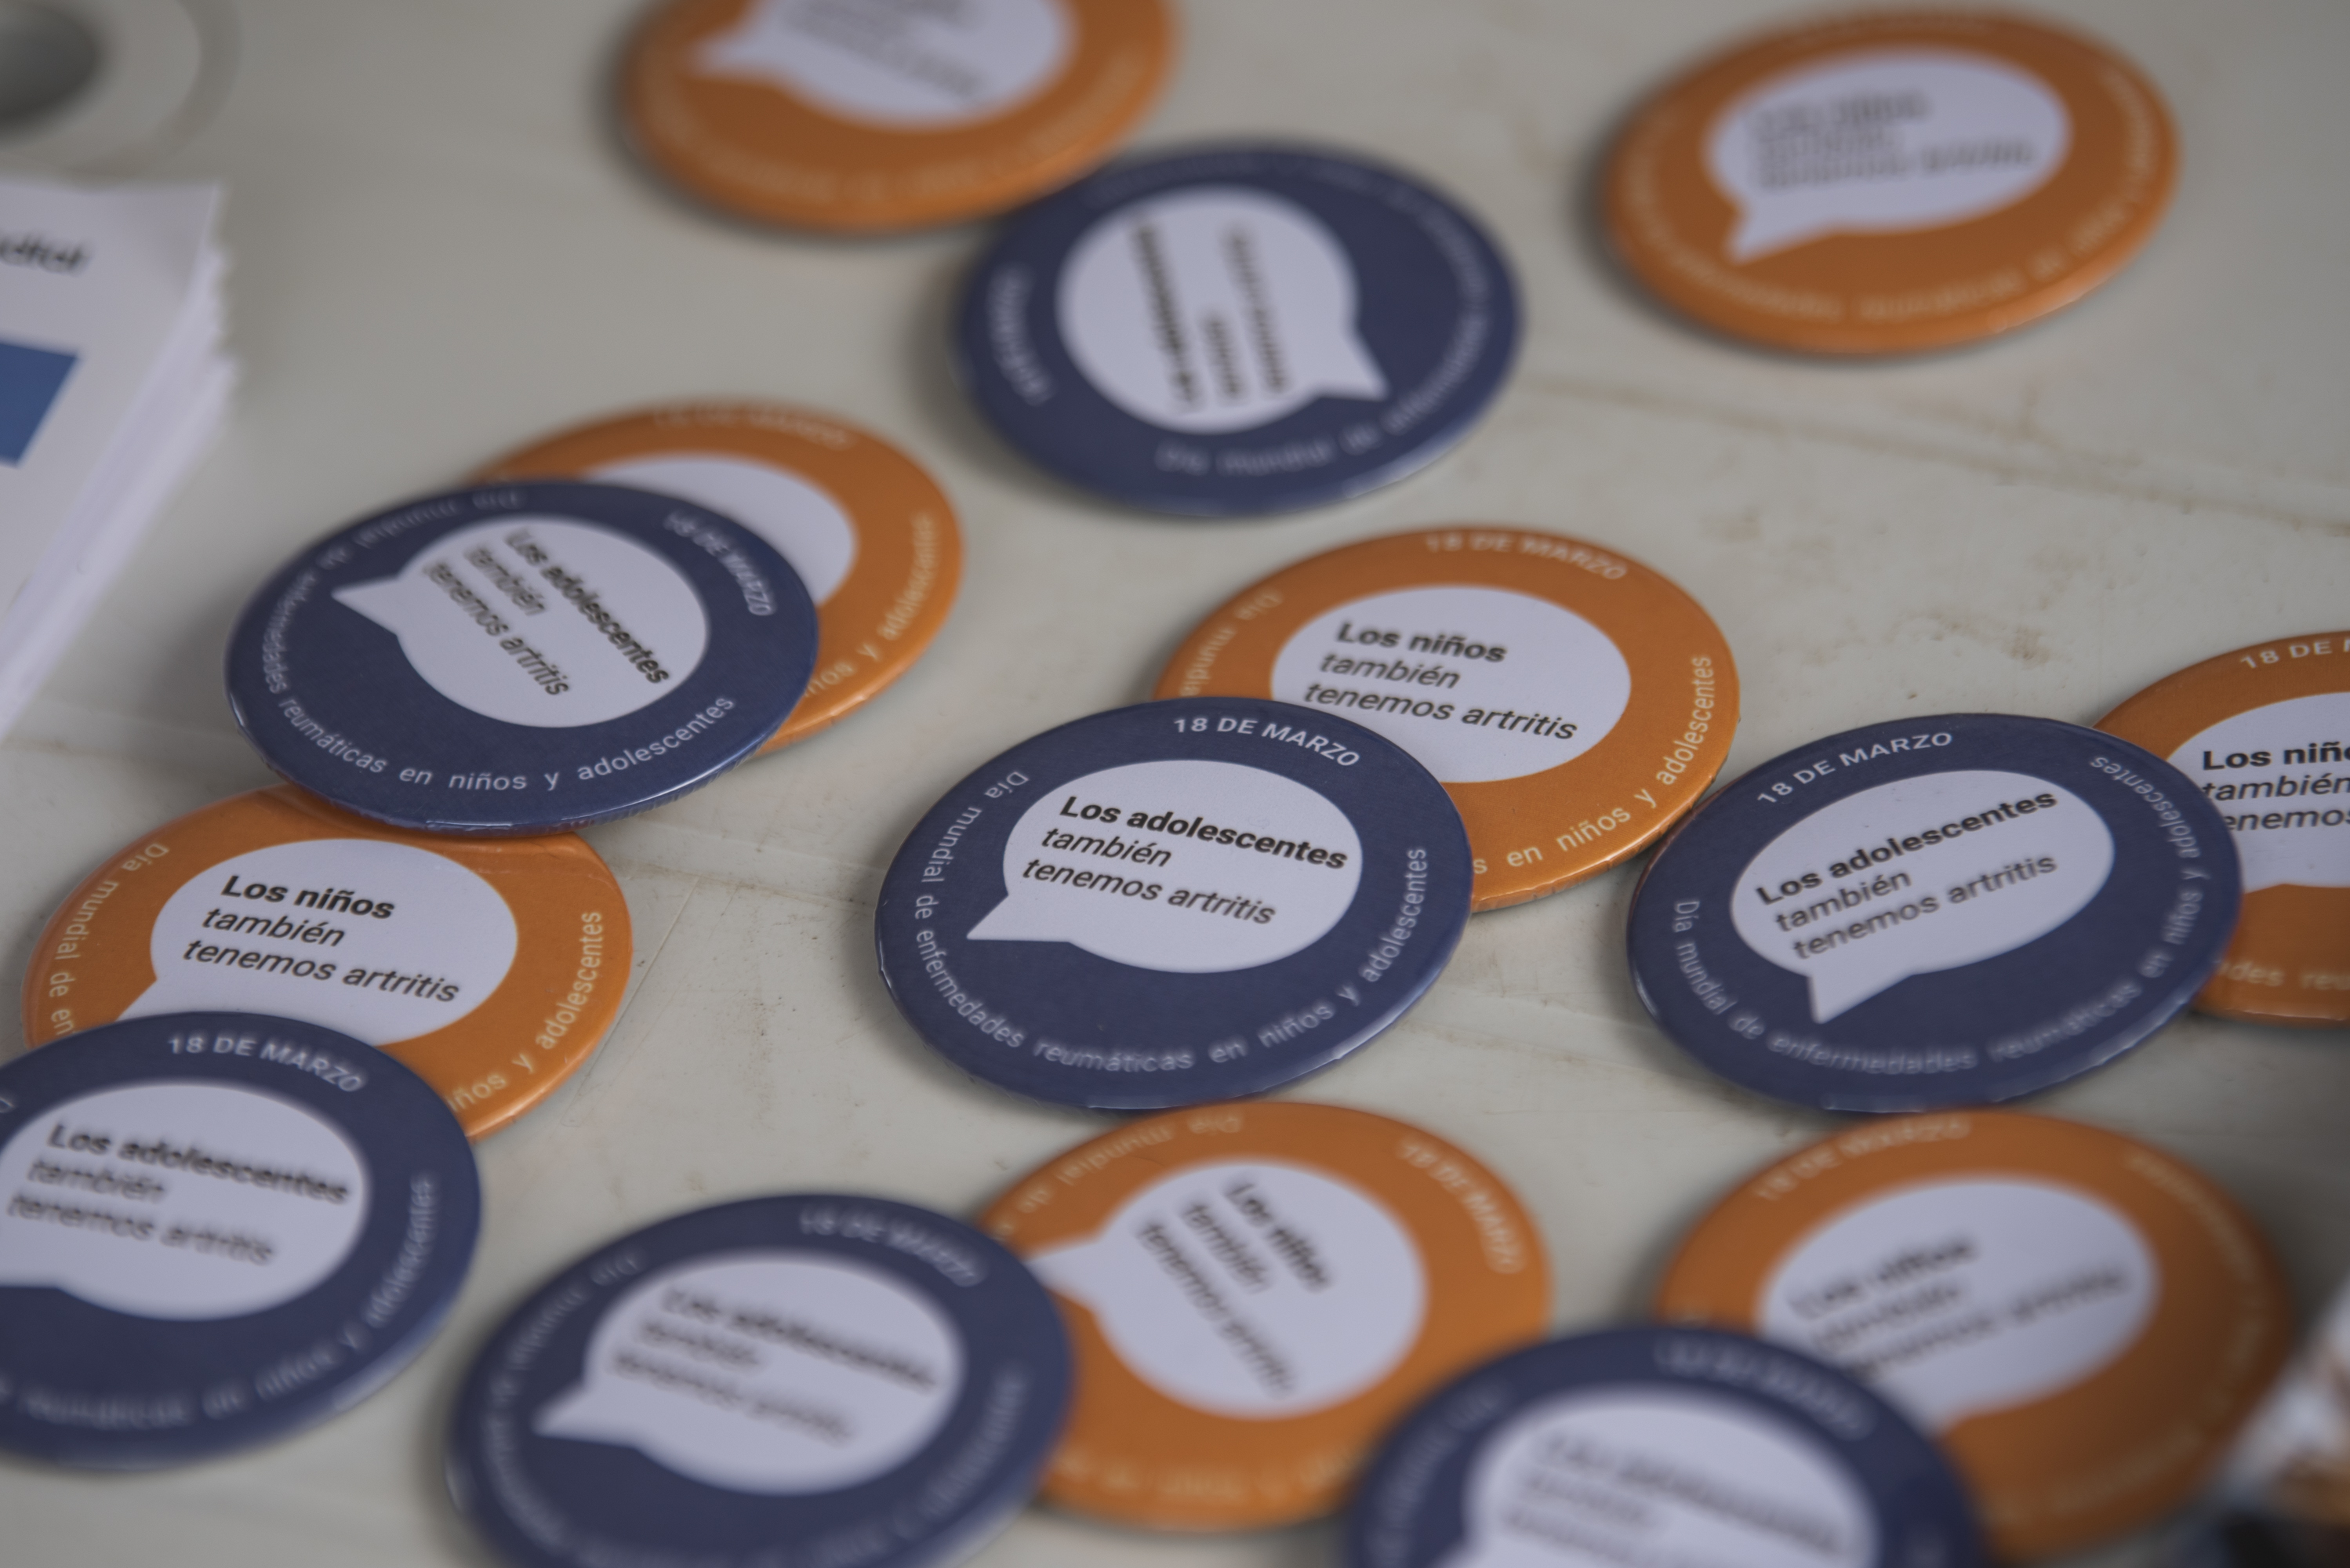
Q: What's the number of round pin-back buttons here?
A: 15